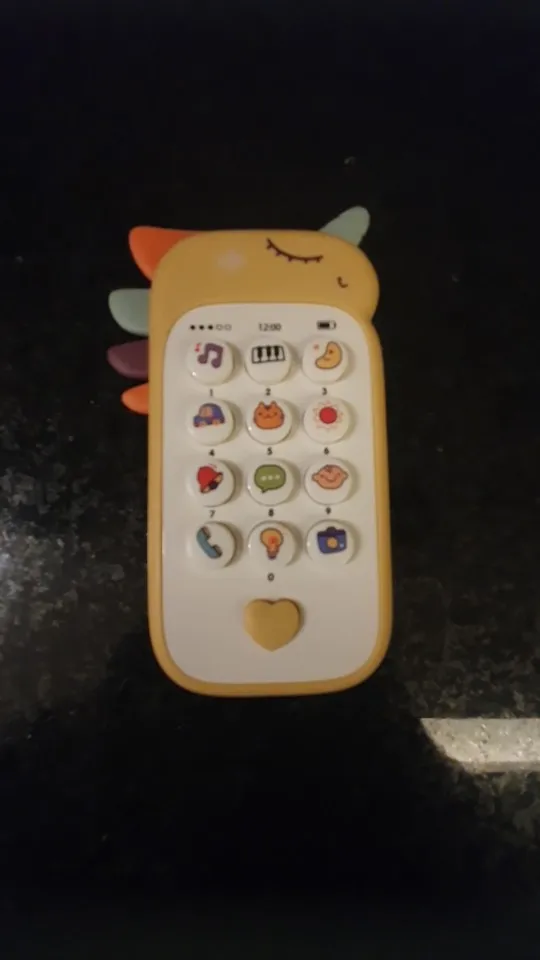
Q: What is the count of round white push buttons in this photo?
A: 12